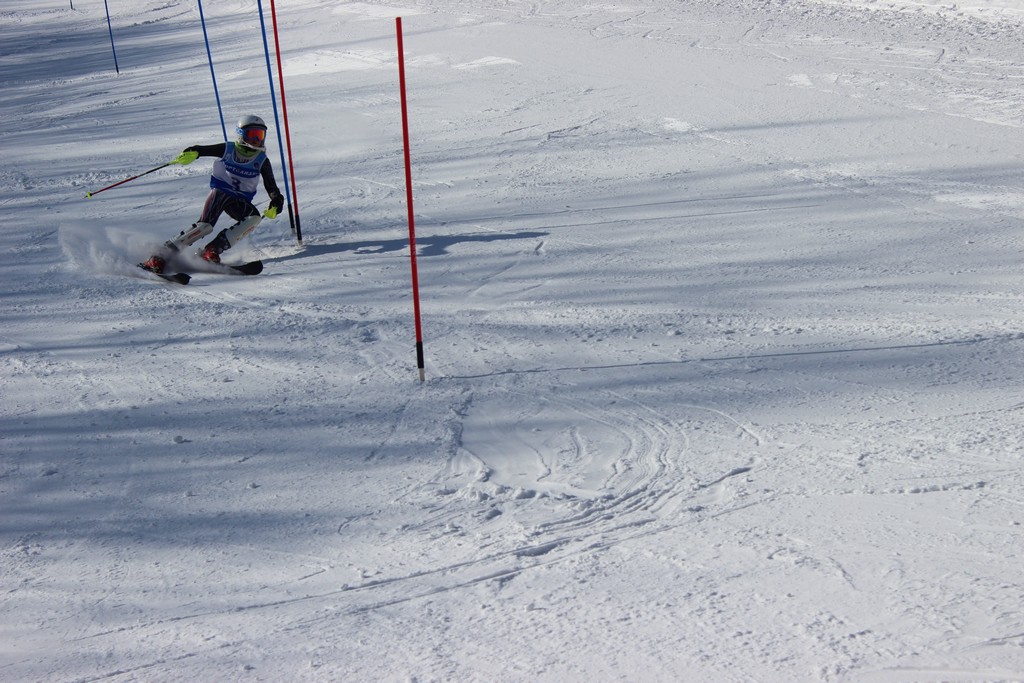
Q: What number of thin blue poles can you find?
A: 3